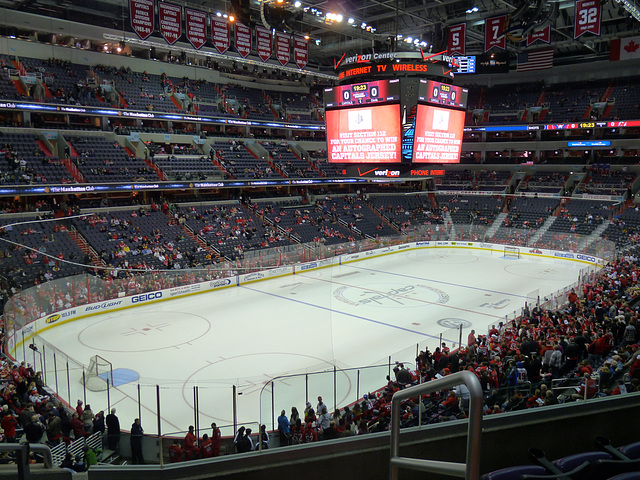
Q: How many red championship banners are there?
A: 8